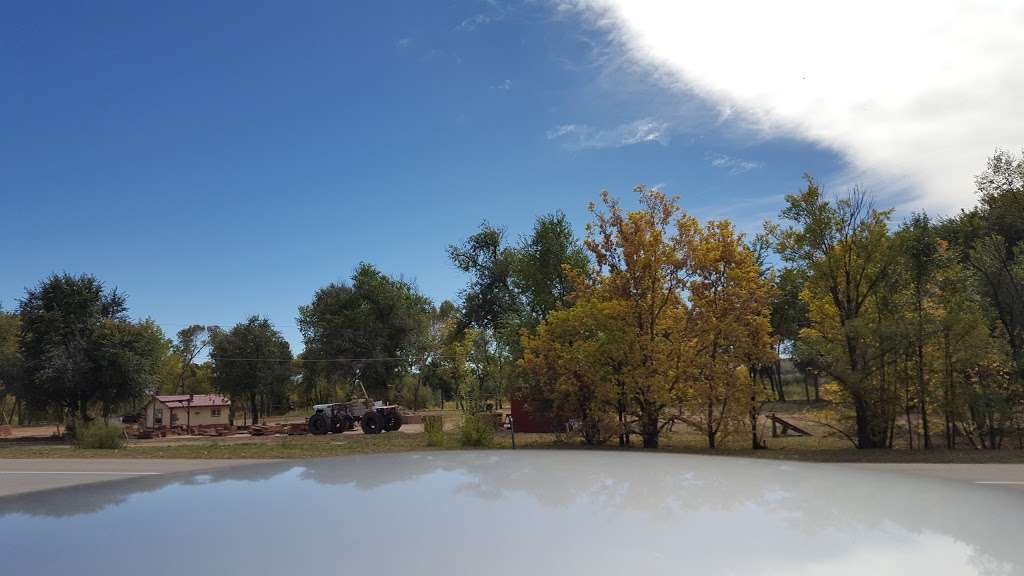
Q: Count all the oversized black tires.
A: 4